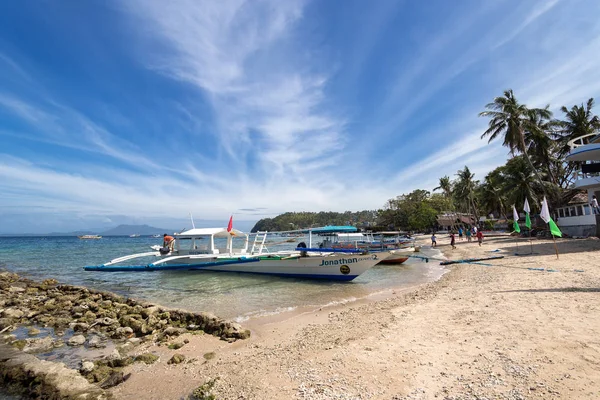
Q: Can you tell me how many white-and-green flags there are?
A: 3